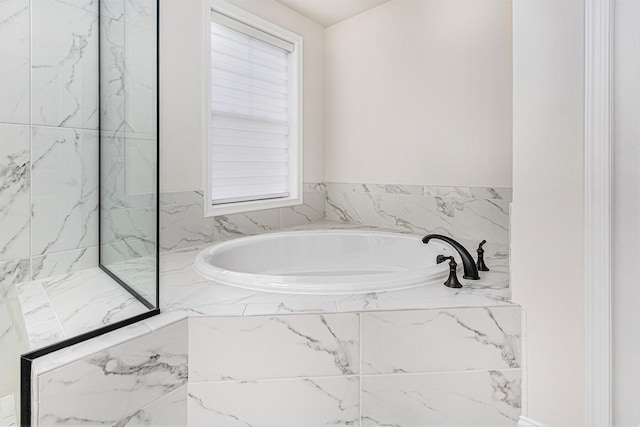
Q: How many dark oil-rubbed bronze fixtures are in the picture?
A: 3